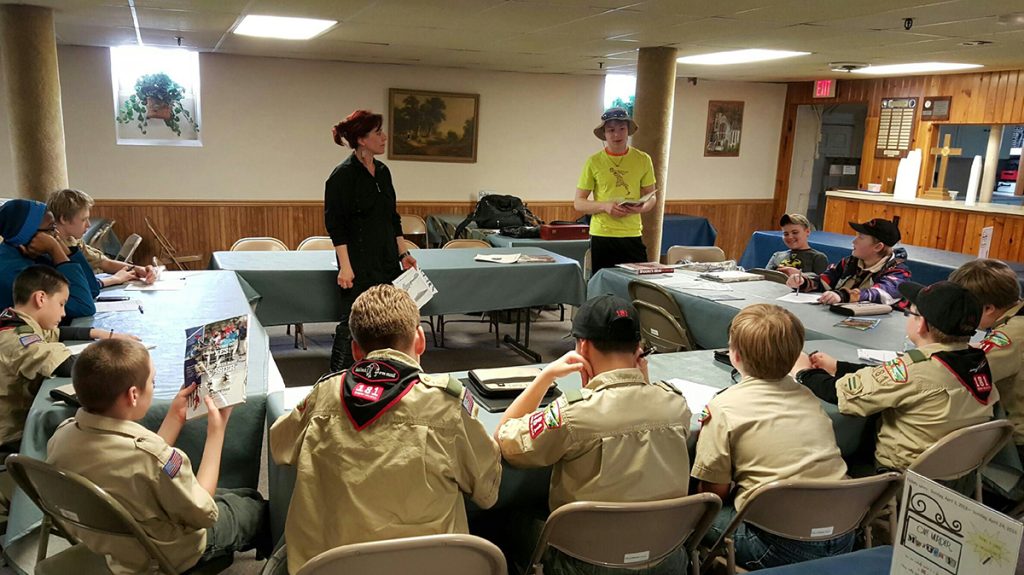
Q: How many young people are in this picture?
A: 12